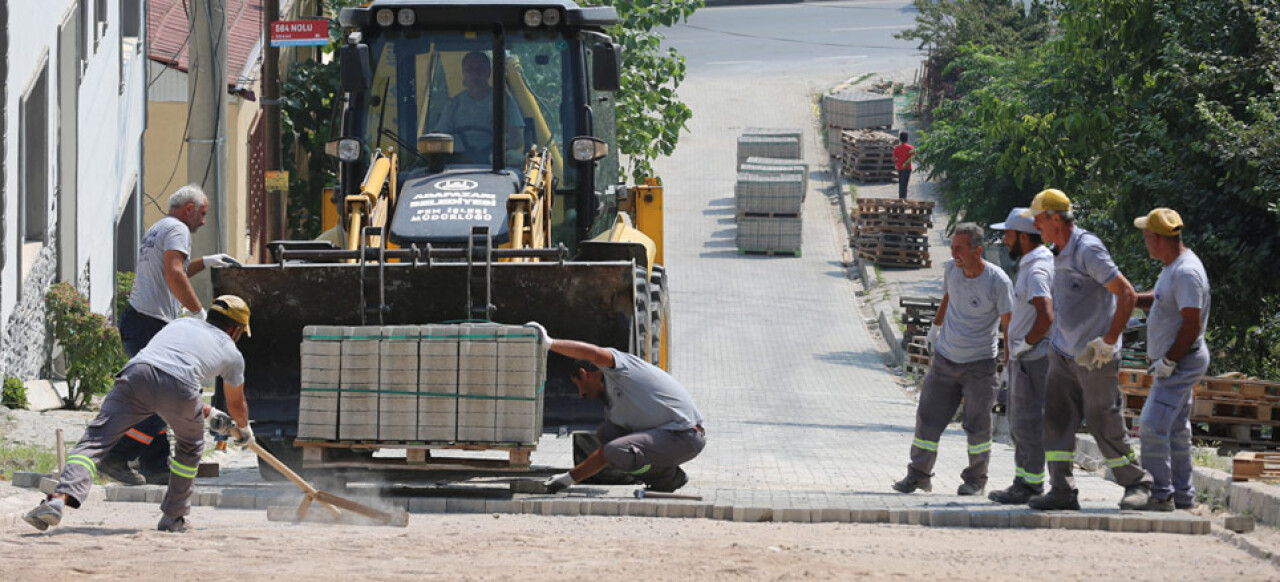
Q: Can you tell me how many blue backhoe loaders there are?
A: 0